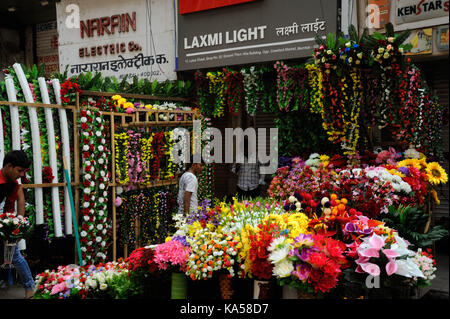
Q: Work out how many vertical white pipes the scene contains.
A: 5